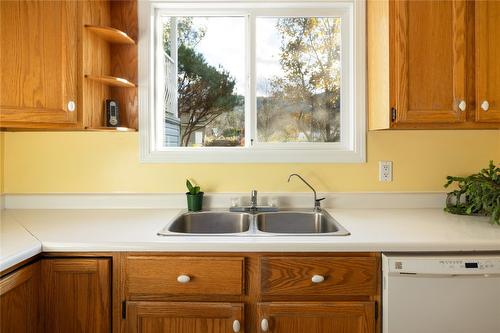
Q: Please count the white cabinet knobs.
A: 7